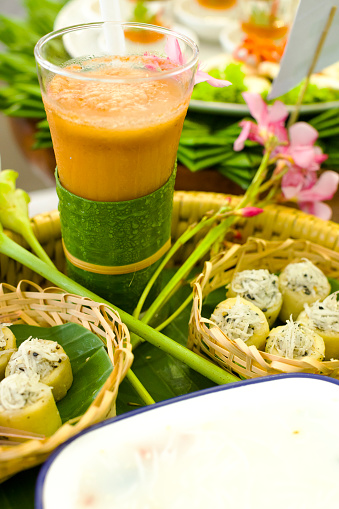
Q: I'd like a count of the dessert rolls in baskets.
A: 8